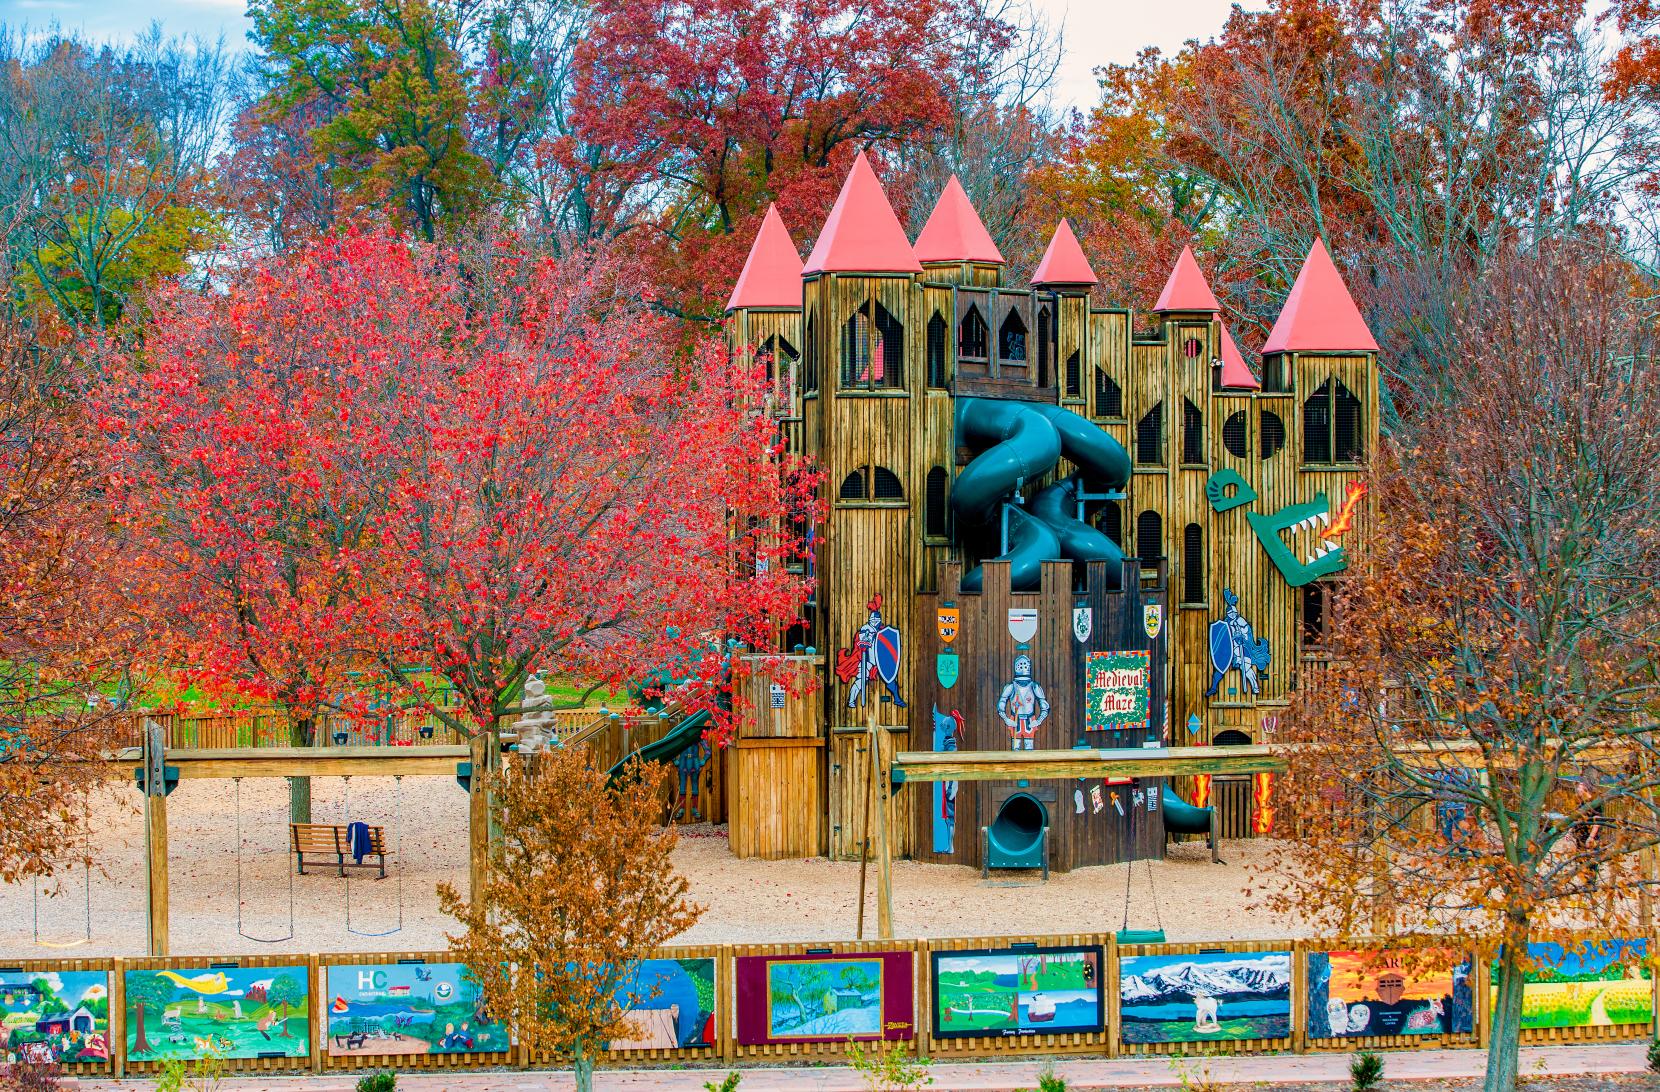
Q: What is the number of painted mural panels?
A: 9